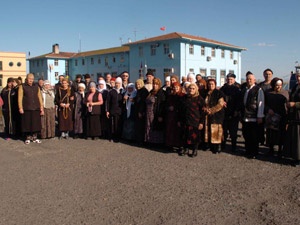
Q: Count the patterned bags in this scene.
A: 1